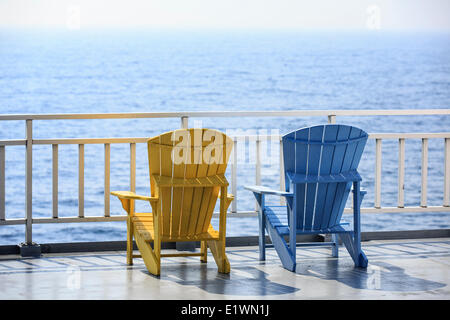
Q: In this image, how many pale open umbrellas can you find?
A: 0